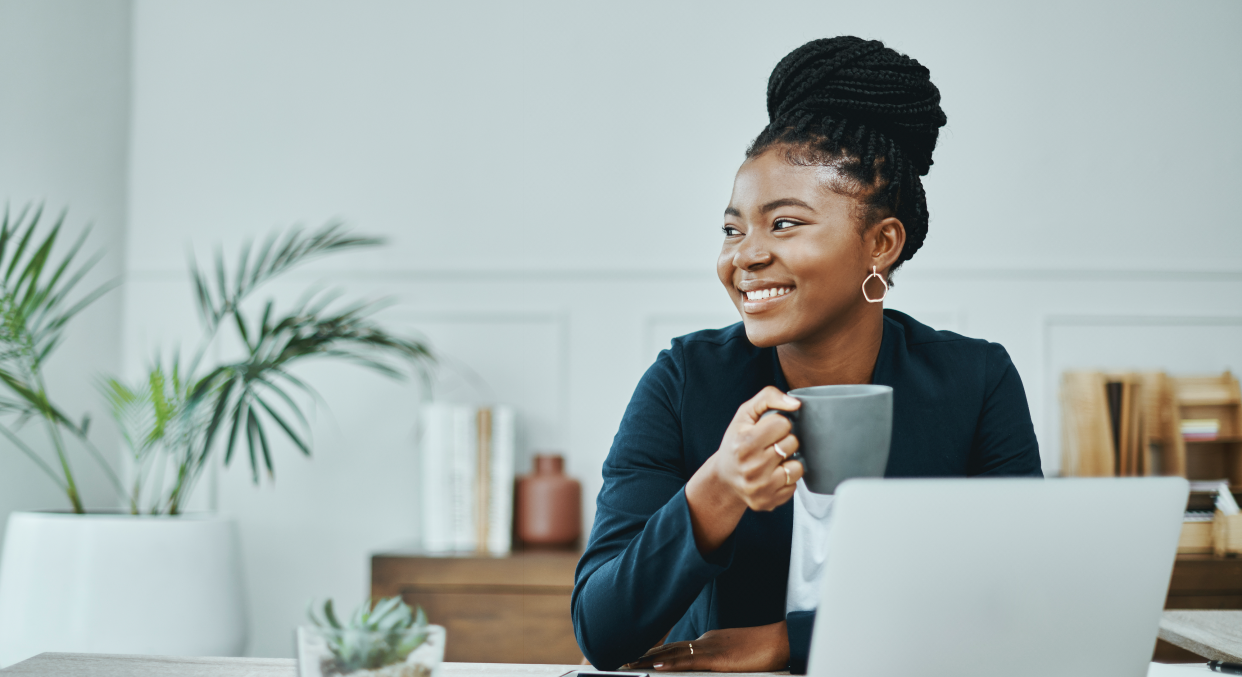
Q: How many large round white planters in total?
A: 1